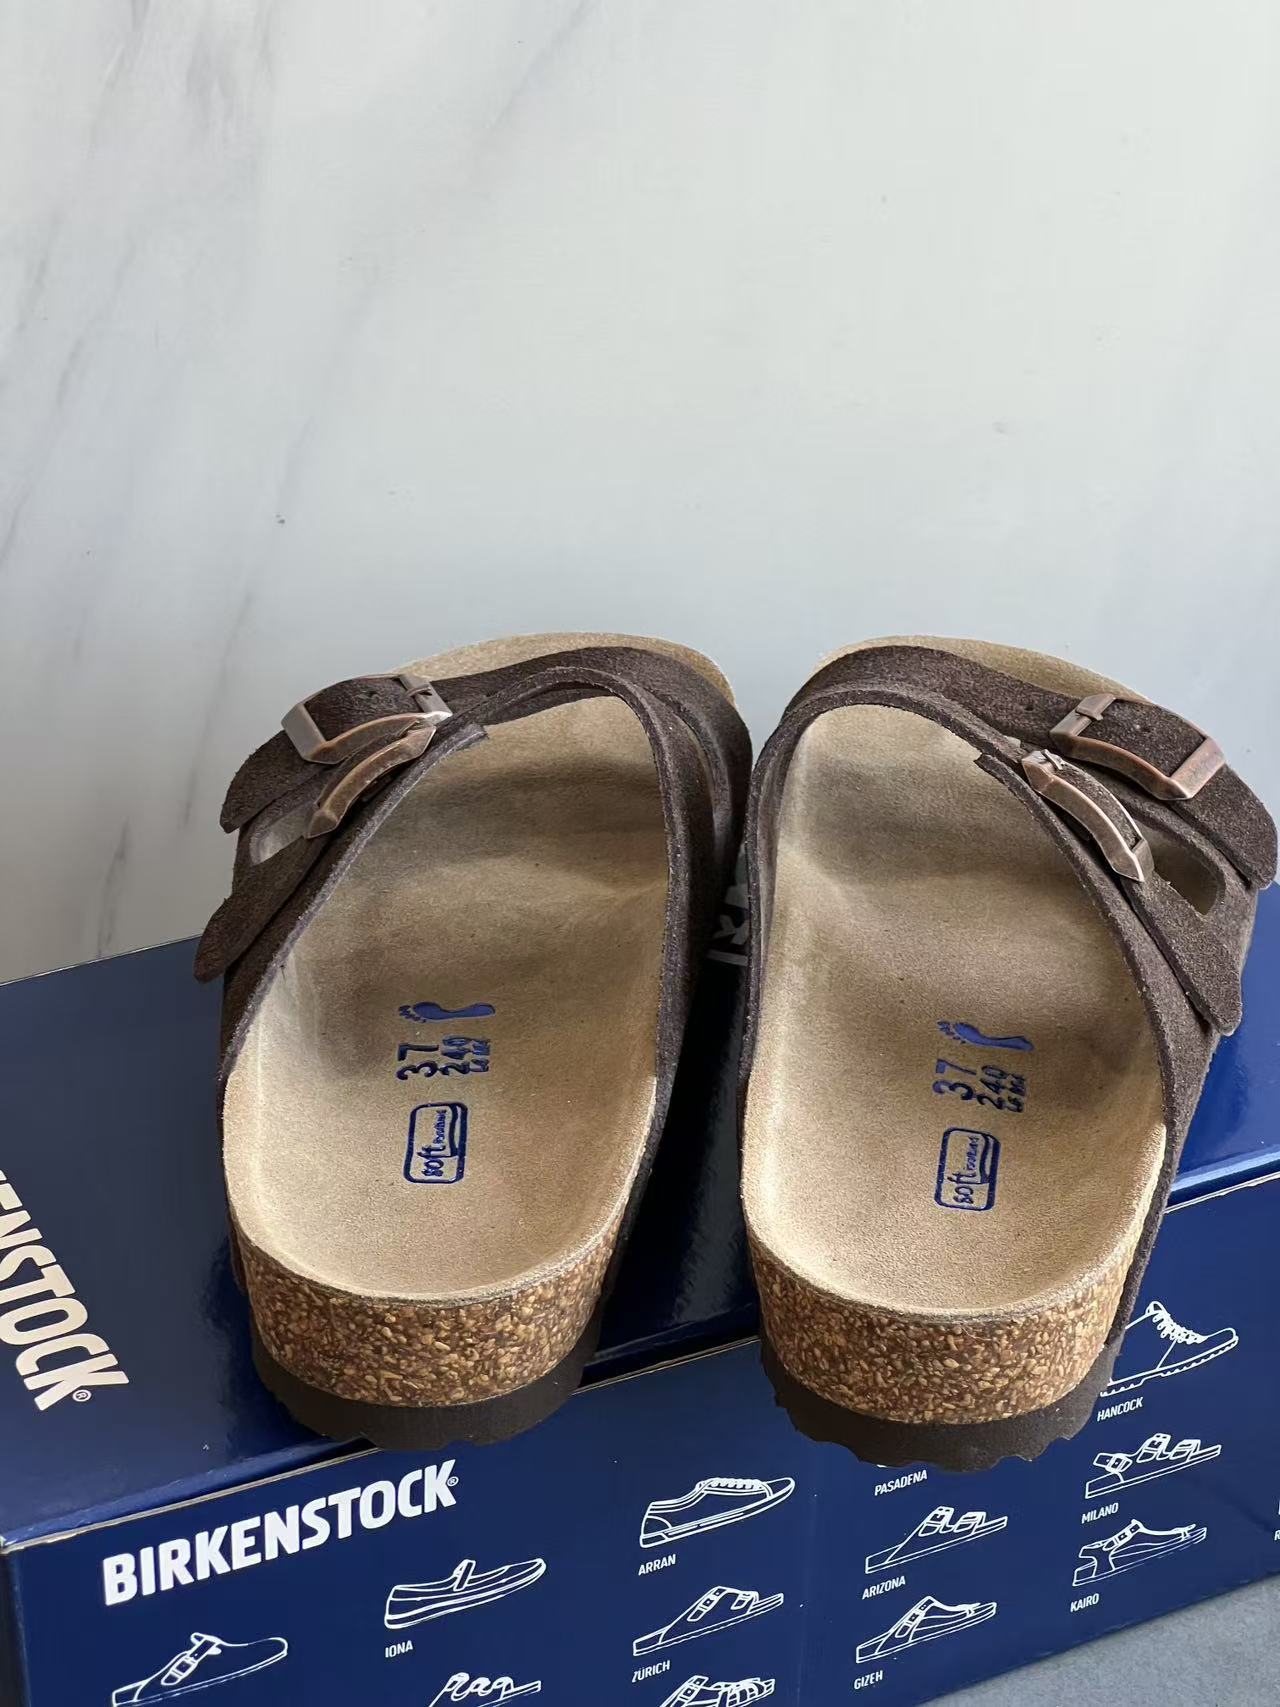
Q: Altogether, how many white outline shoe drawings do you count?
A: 11